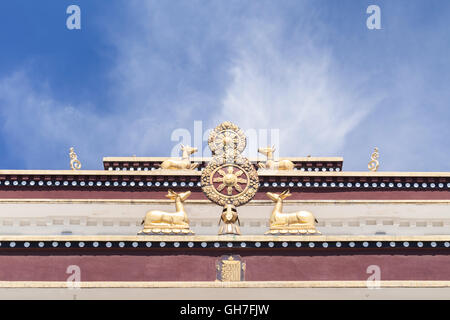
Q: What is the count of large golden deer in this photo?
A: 2